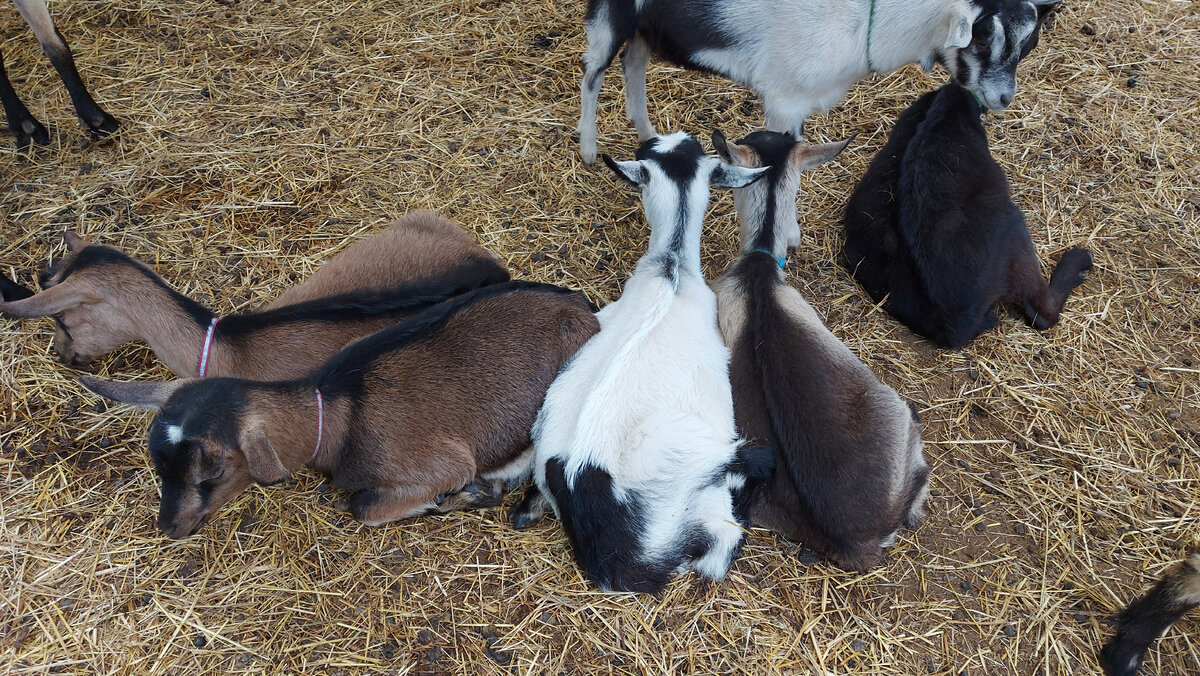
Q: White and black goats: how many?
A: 2